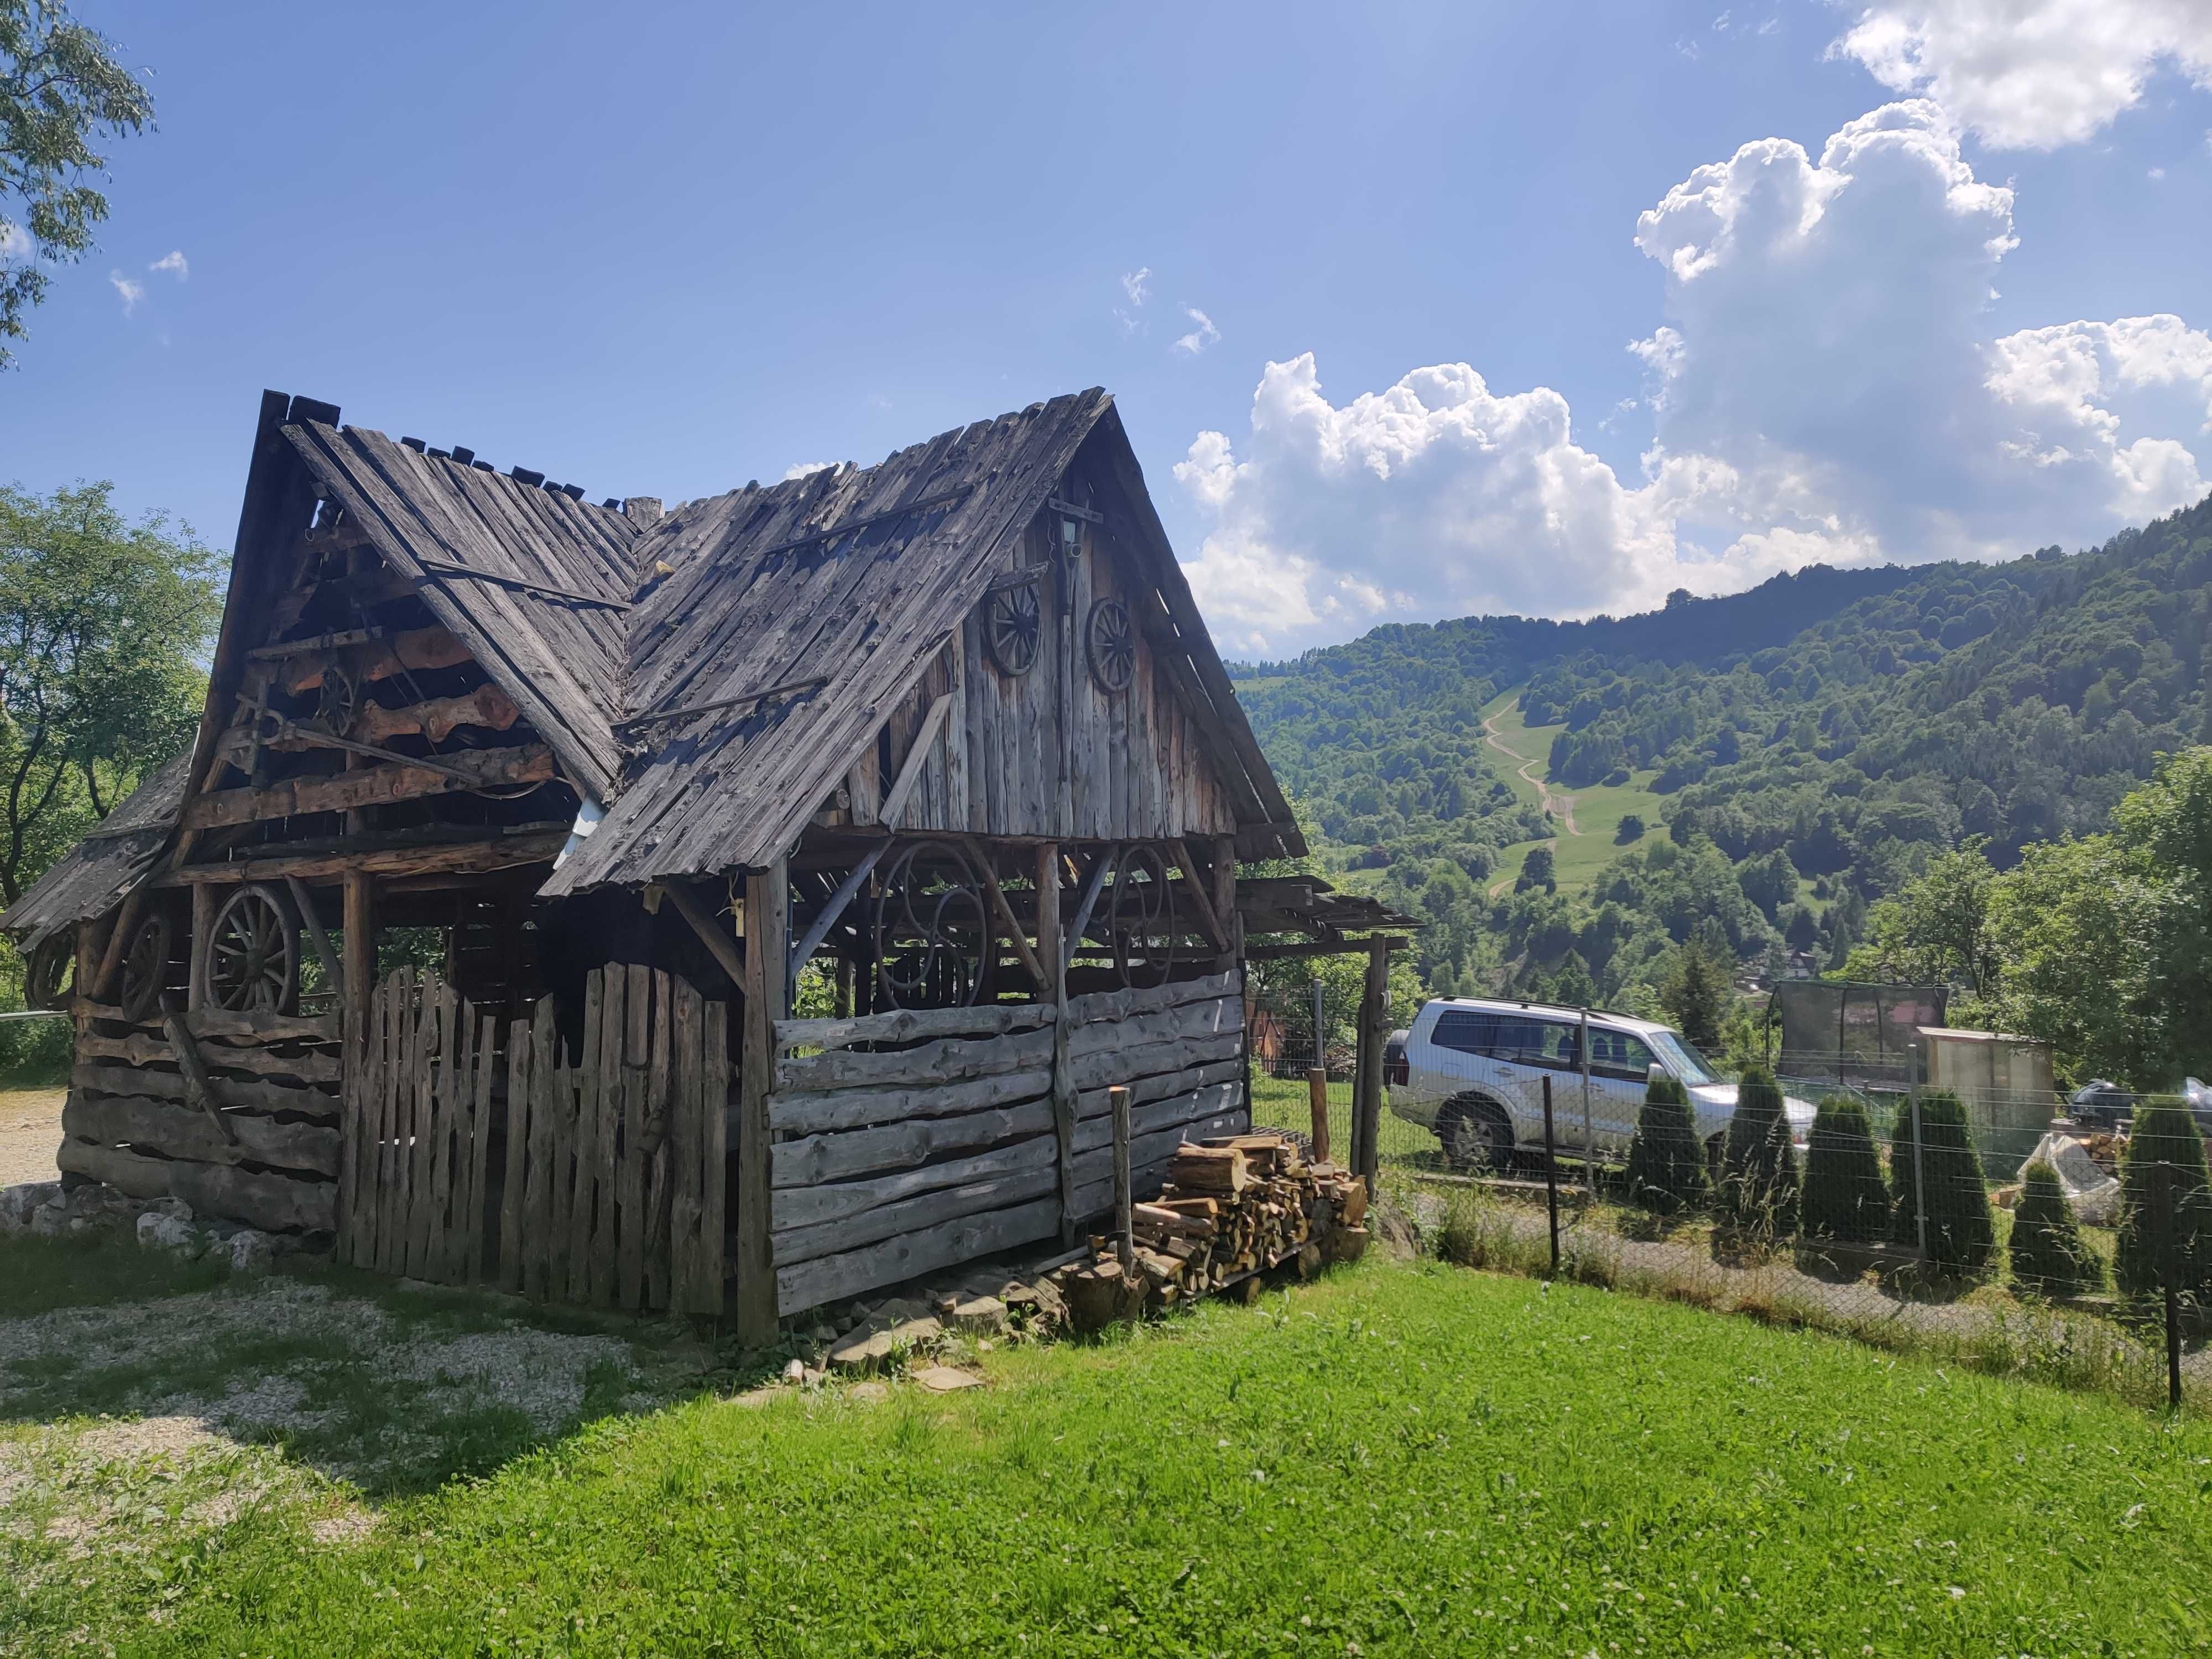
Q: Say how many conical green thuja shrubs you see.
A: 6